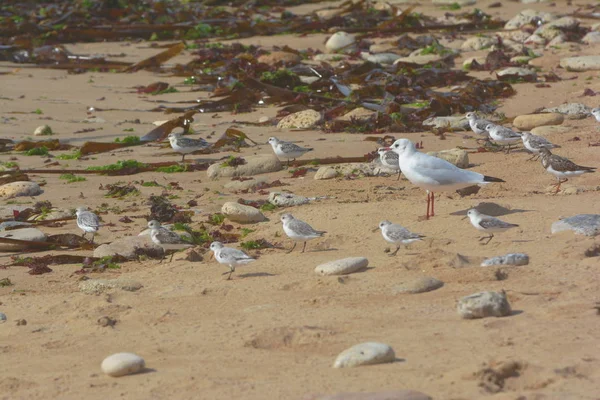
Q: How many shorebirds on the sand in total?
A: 15